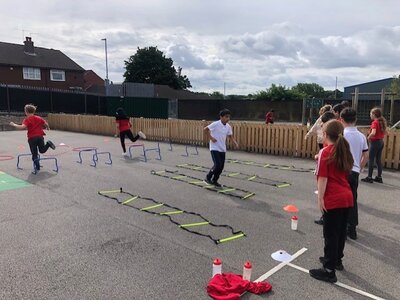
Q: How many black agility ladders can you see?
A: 4